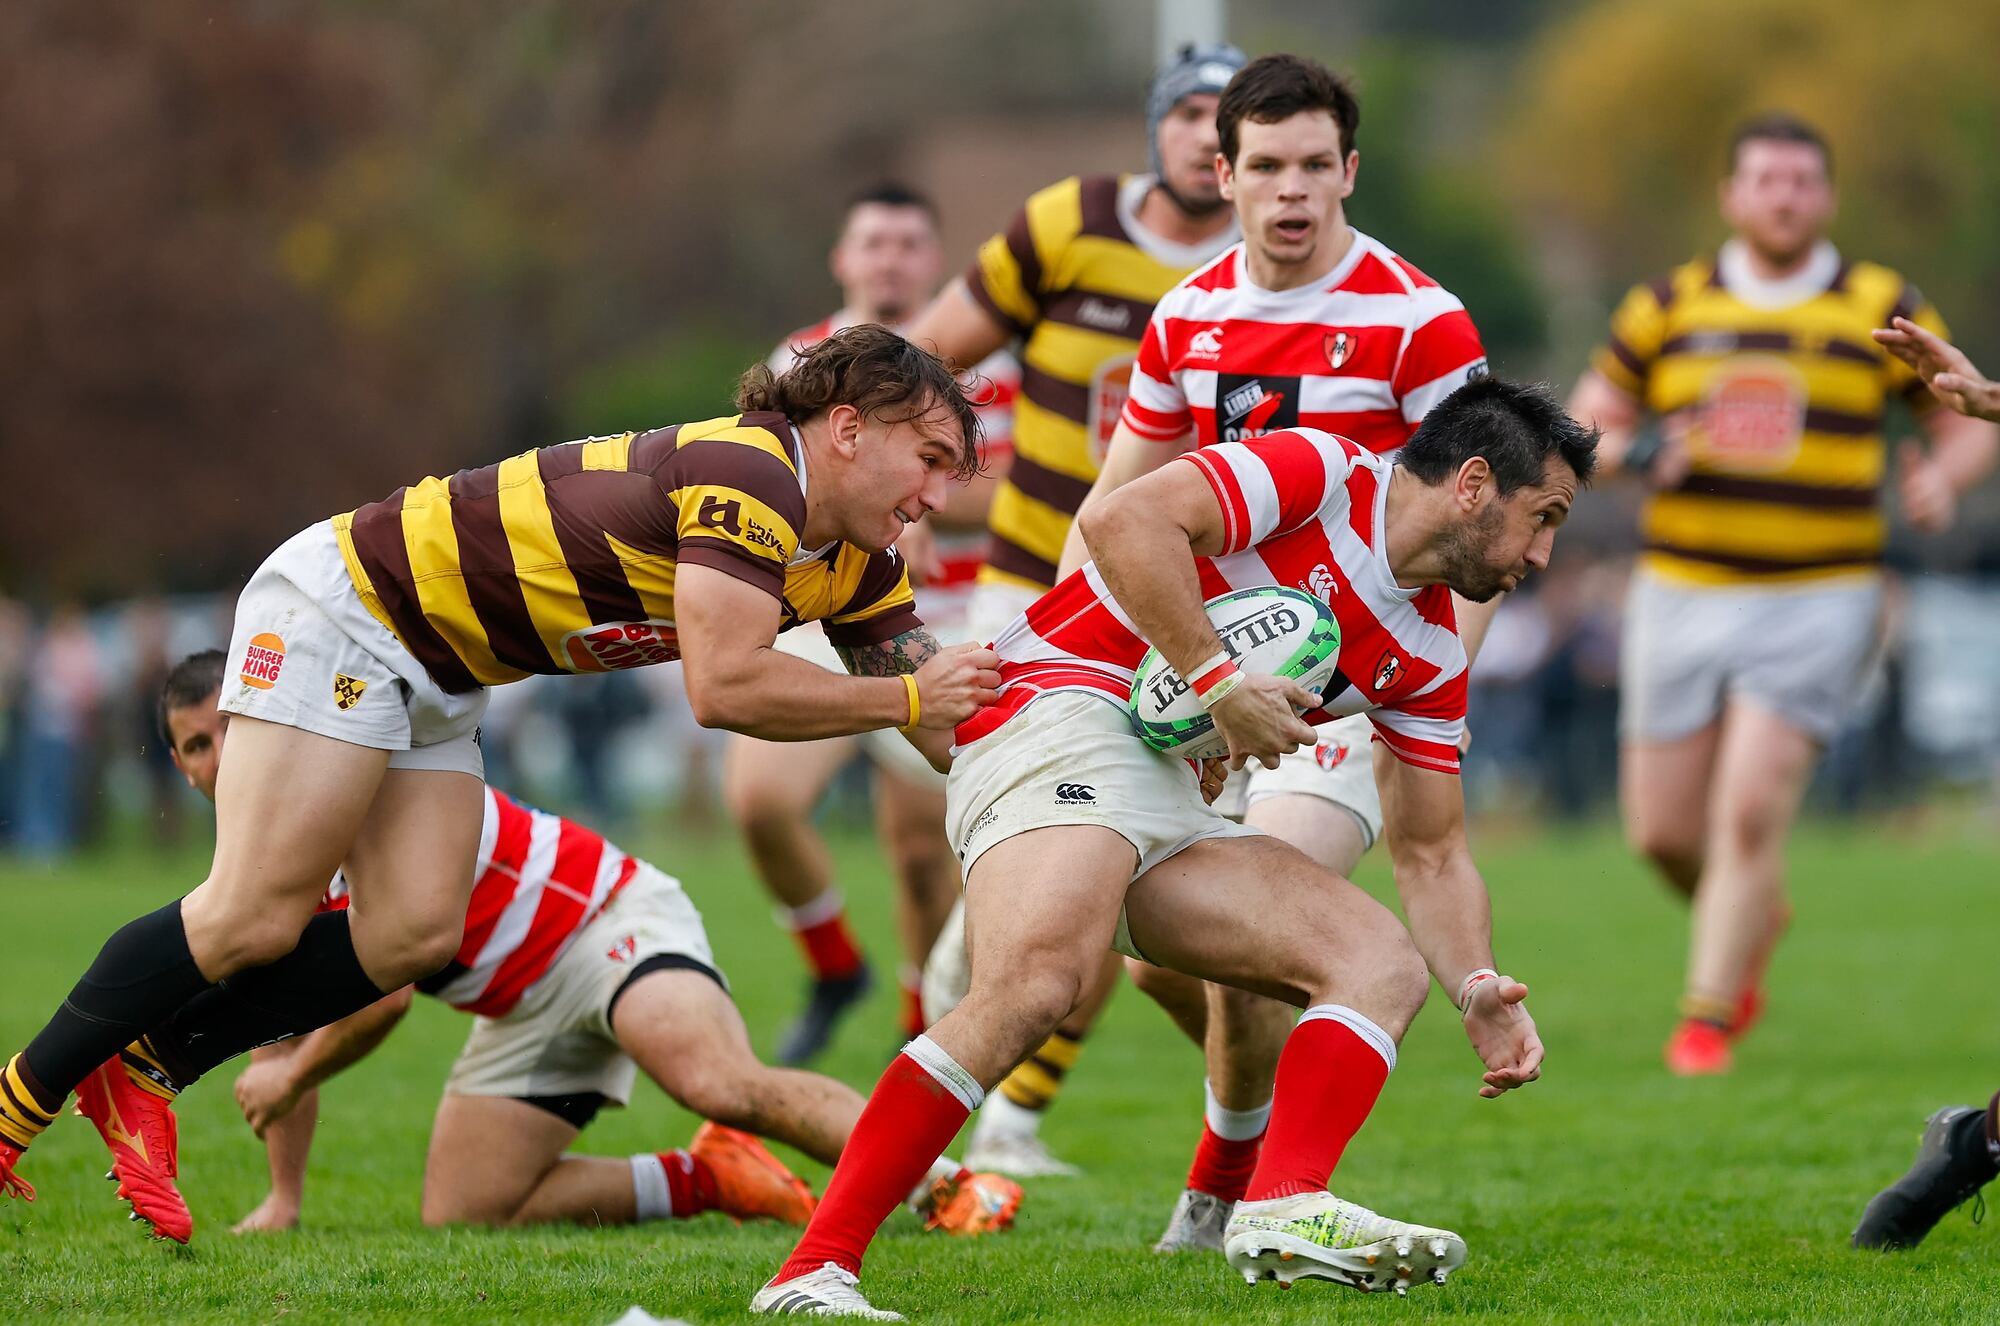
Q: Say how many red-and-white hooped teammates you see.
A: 4